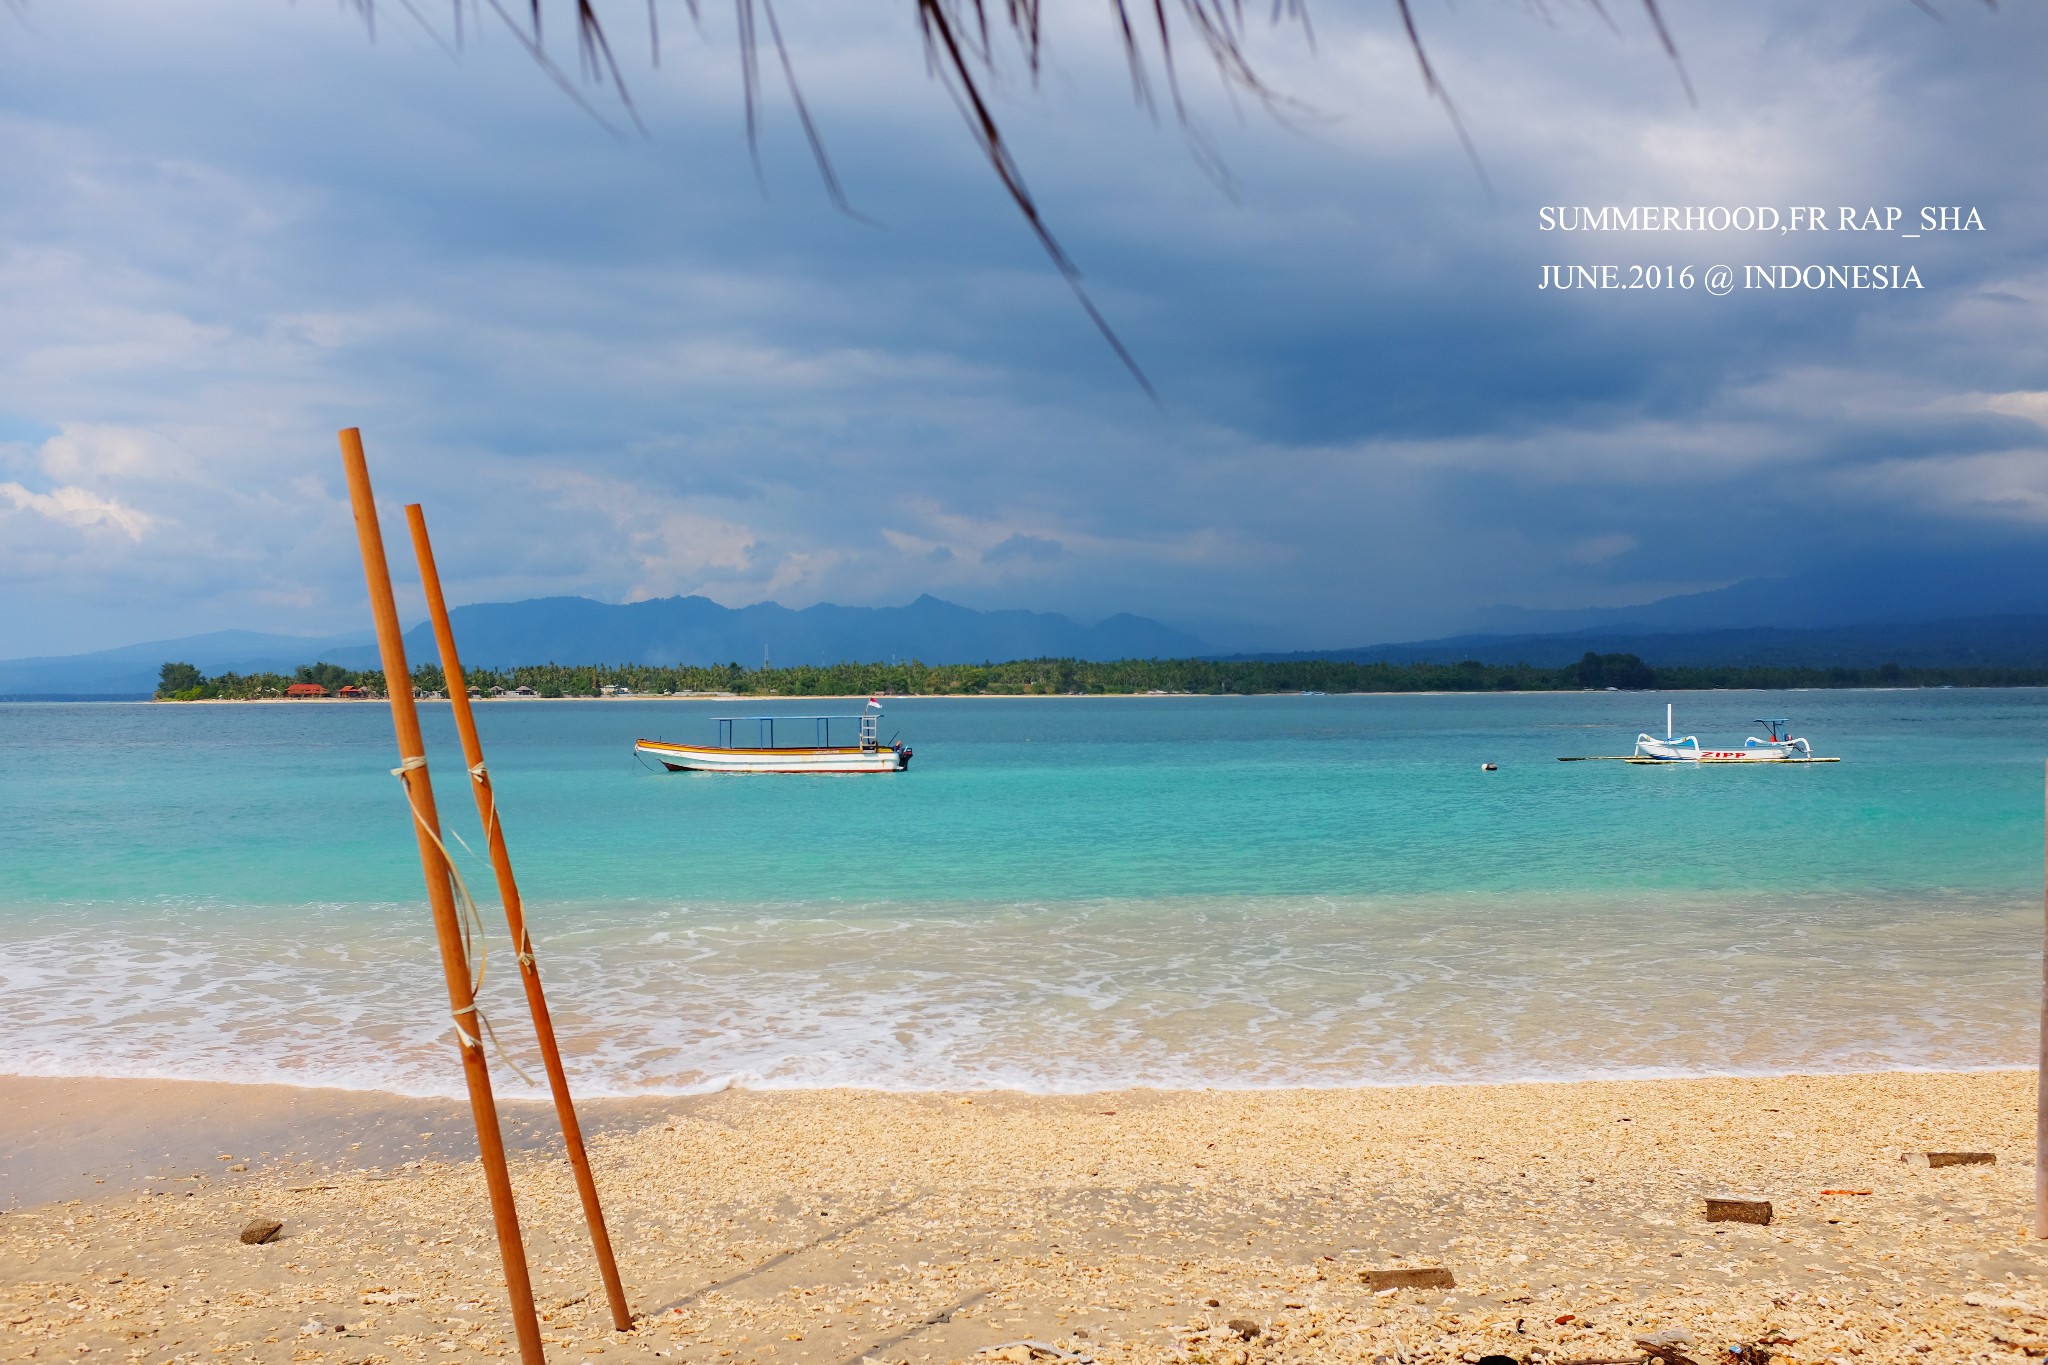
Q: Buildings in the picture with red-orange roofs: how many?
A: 2